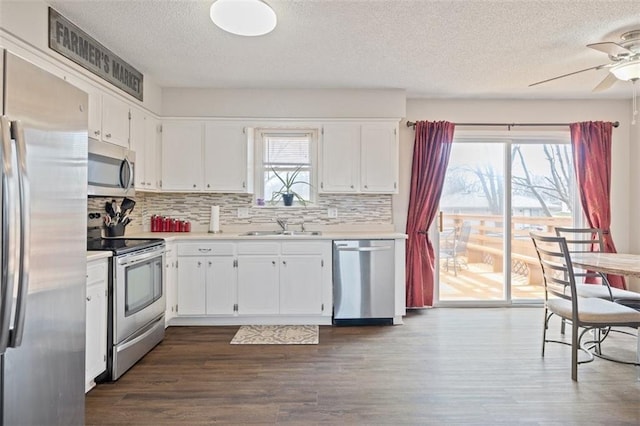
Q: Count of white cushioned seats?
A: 2